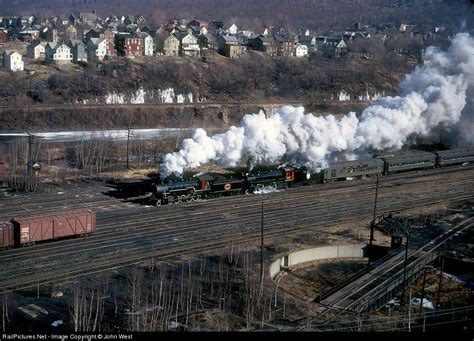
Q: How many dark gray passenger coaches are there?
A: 3